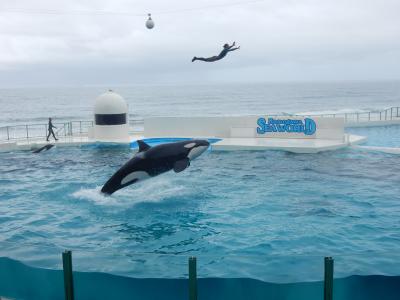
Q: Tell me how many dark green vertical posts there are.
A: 3